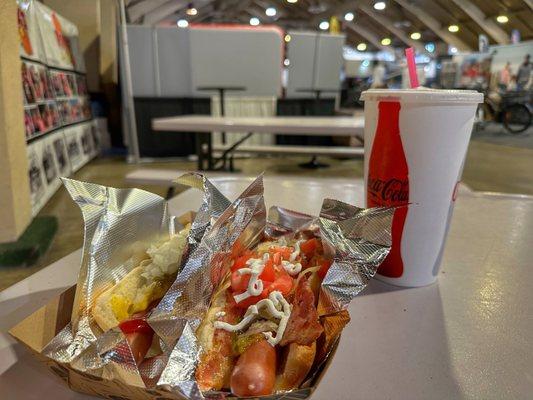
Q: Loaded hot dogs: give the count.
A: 2